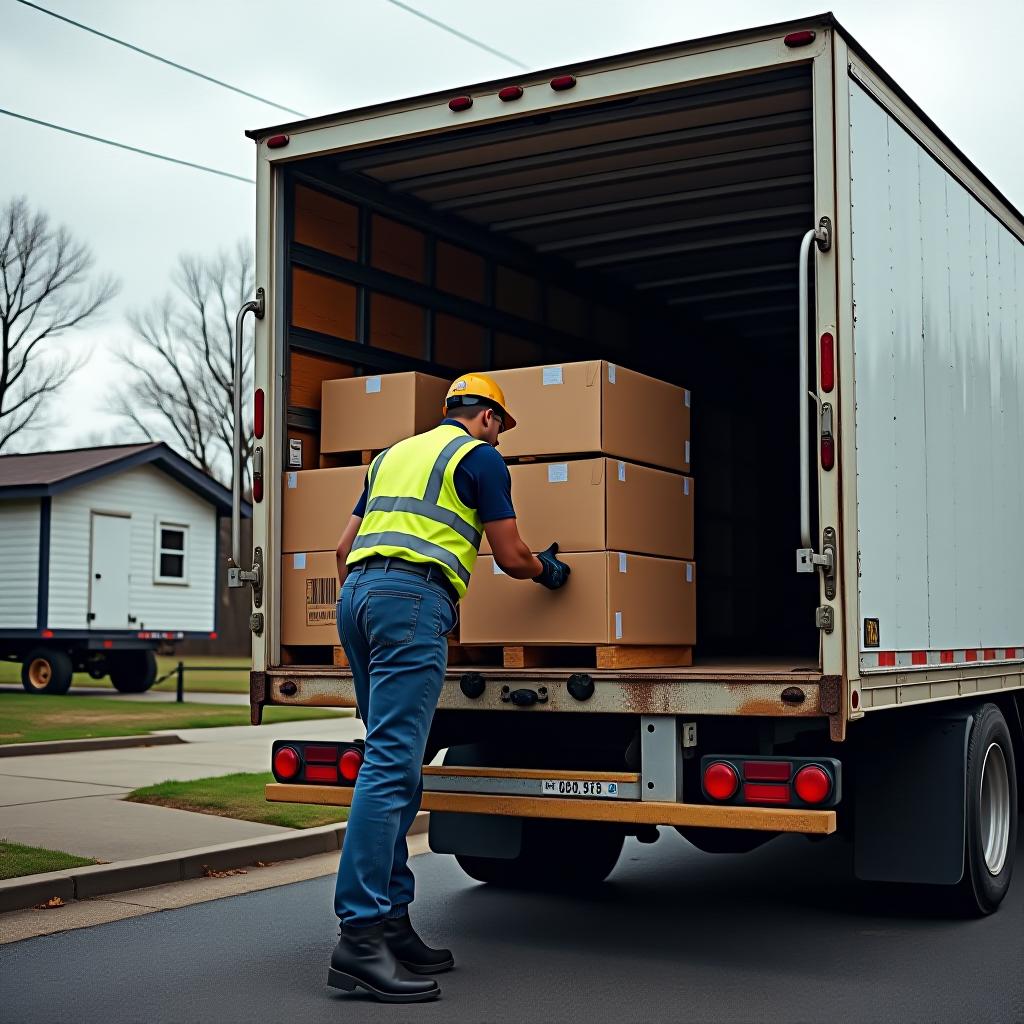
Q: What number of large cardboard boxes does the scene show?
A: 6